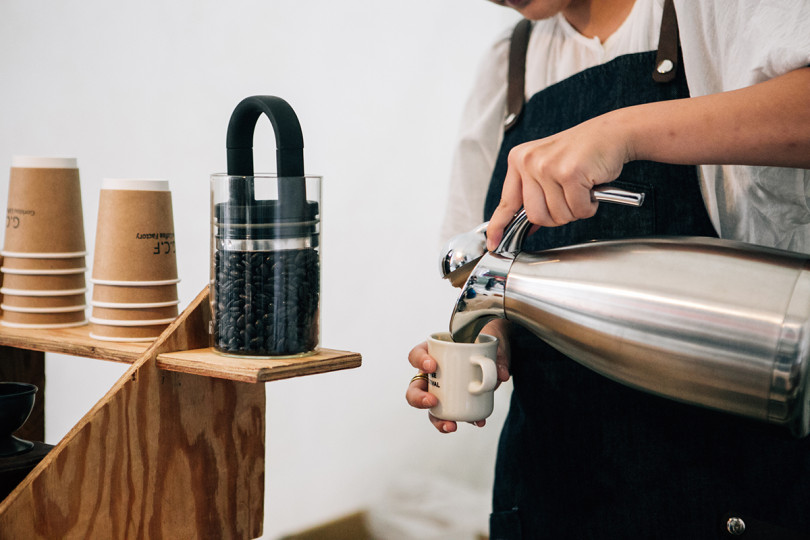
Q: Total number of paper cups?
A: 9